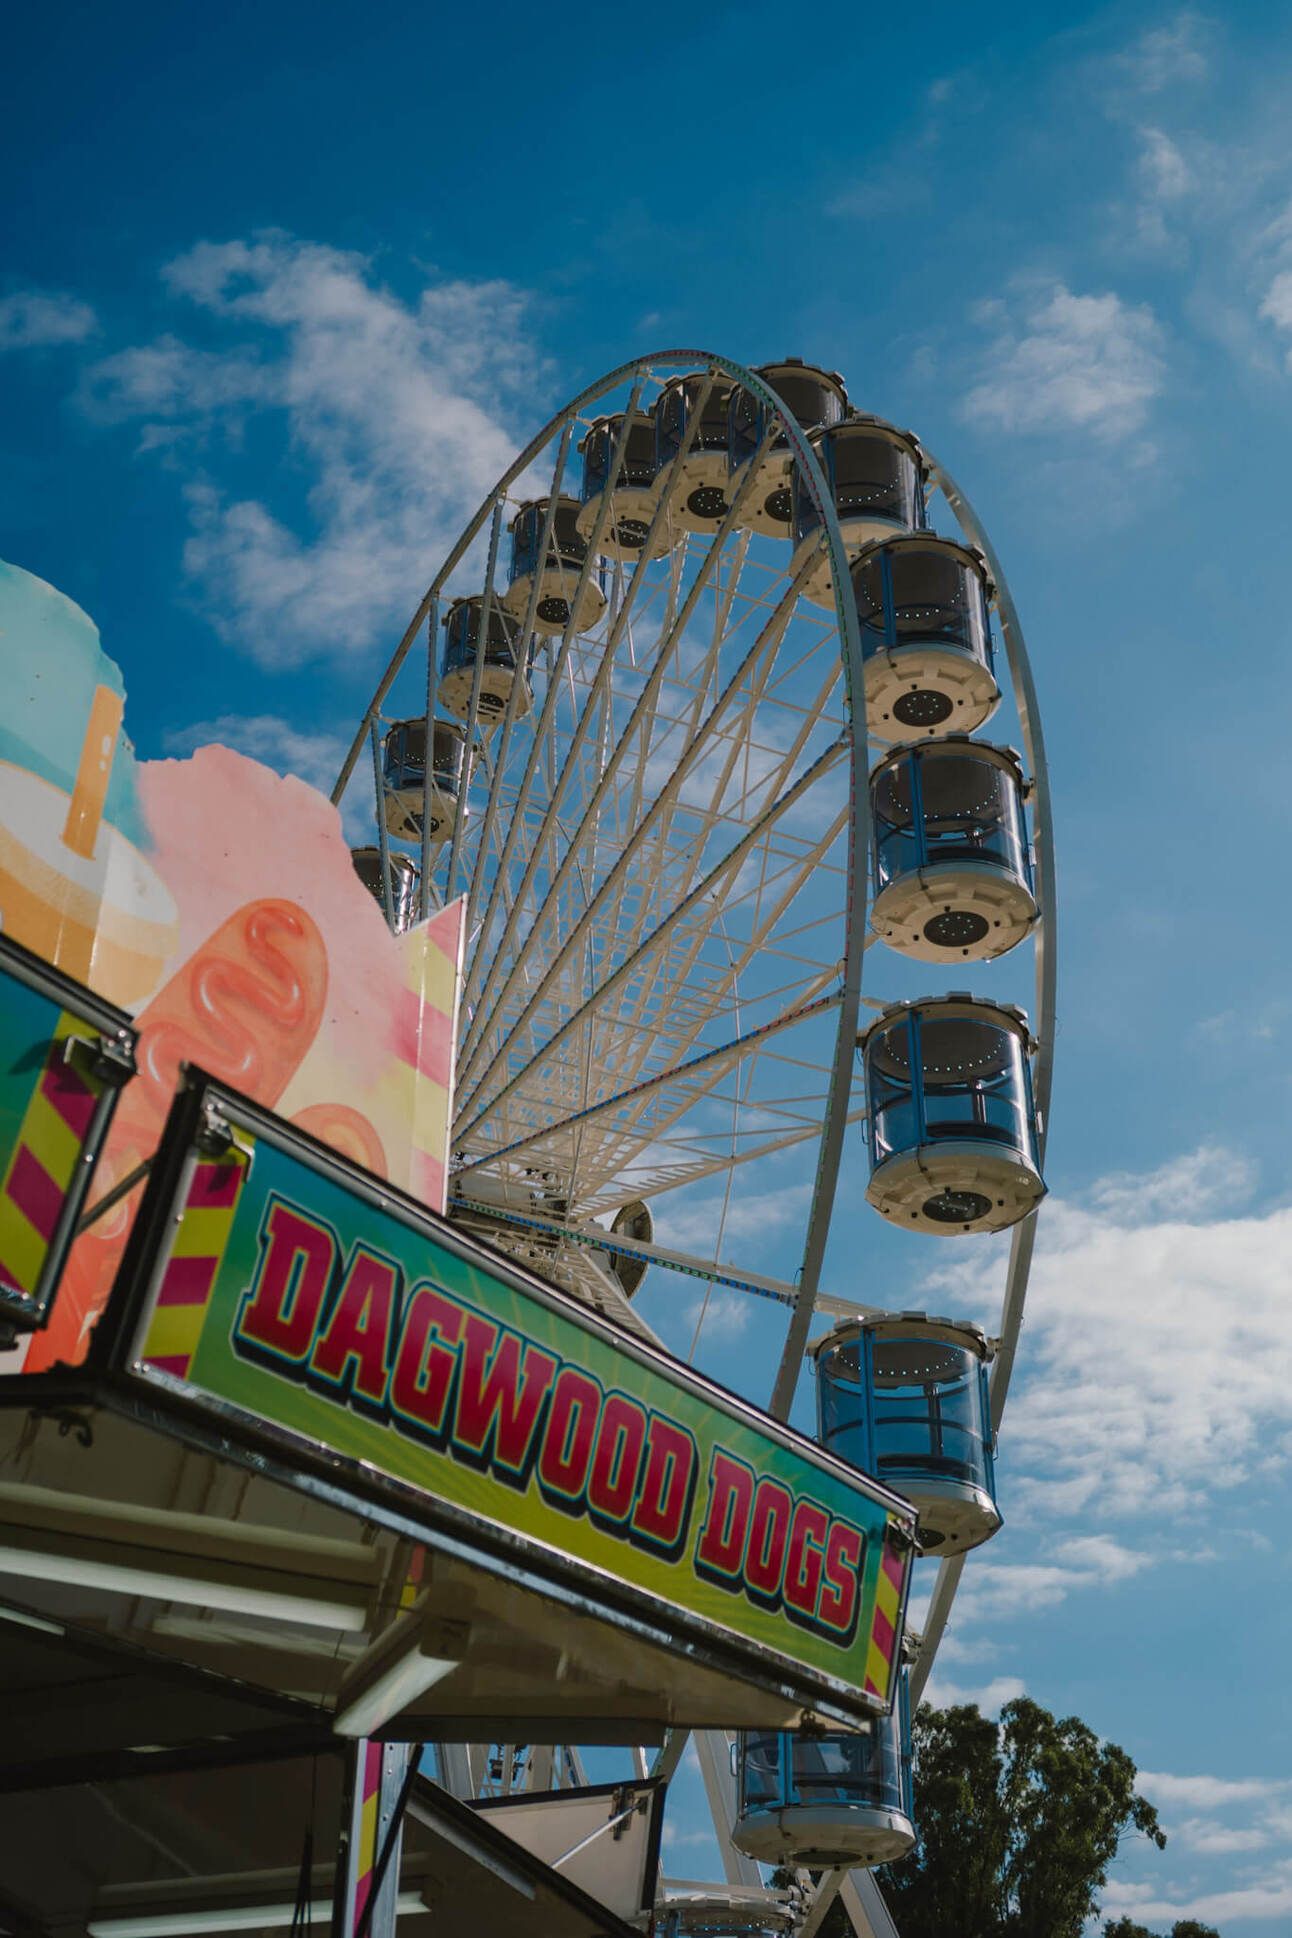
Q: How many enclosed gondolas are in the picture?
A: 14